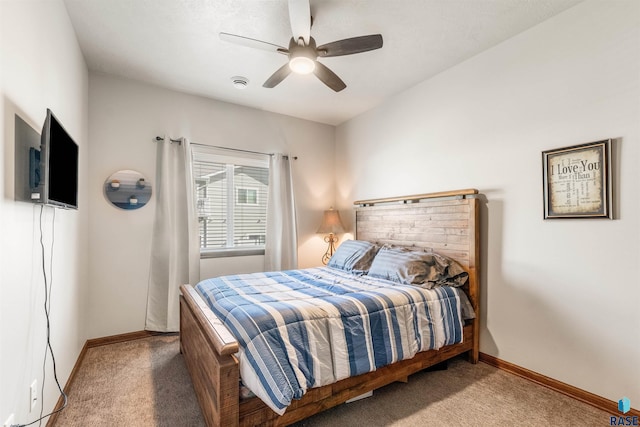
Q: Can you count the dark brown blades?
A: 3